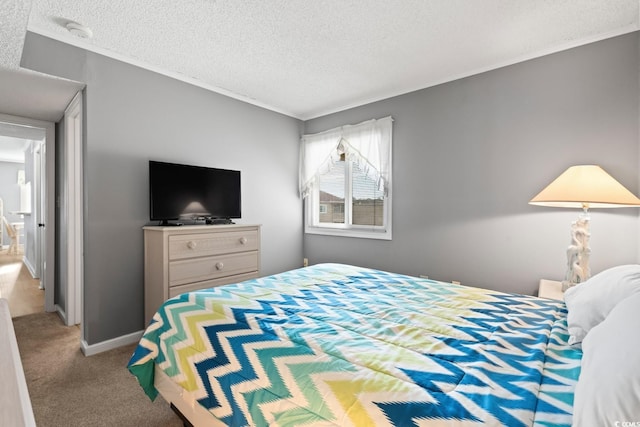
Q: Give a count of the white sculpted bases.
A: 1